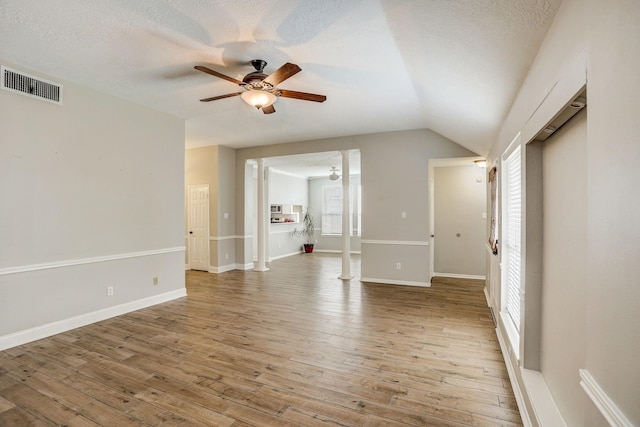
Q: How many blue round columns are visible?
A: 0